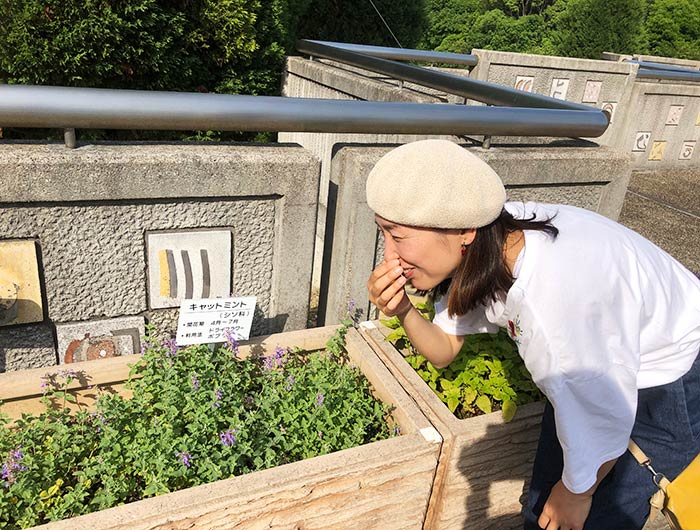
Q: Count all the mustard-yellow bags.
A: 1